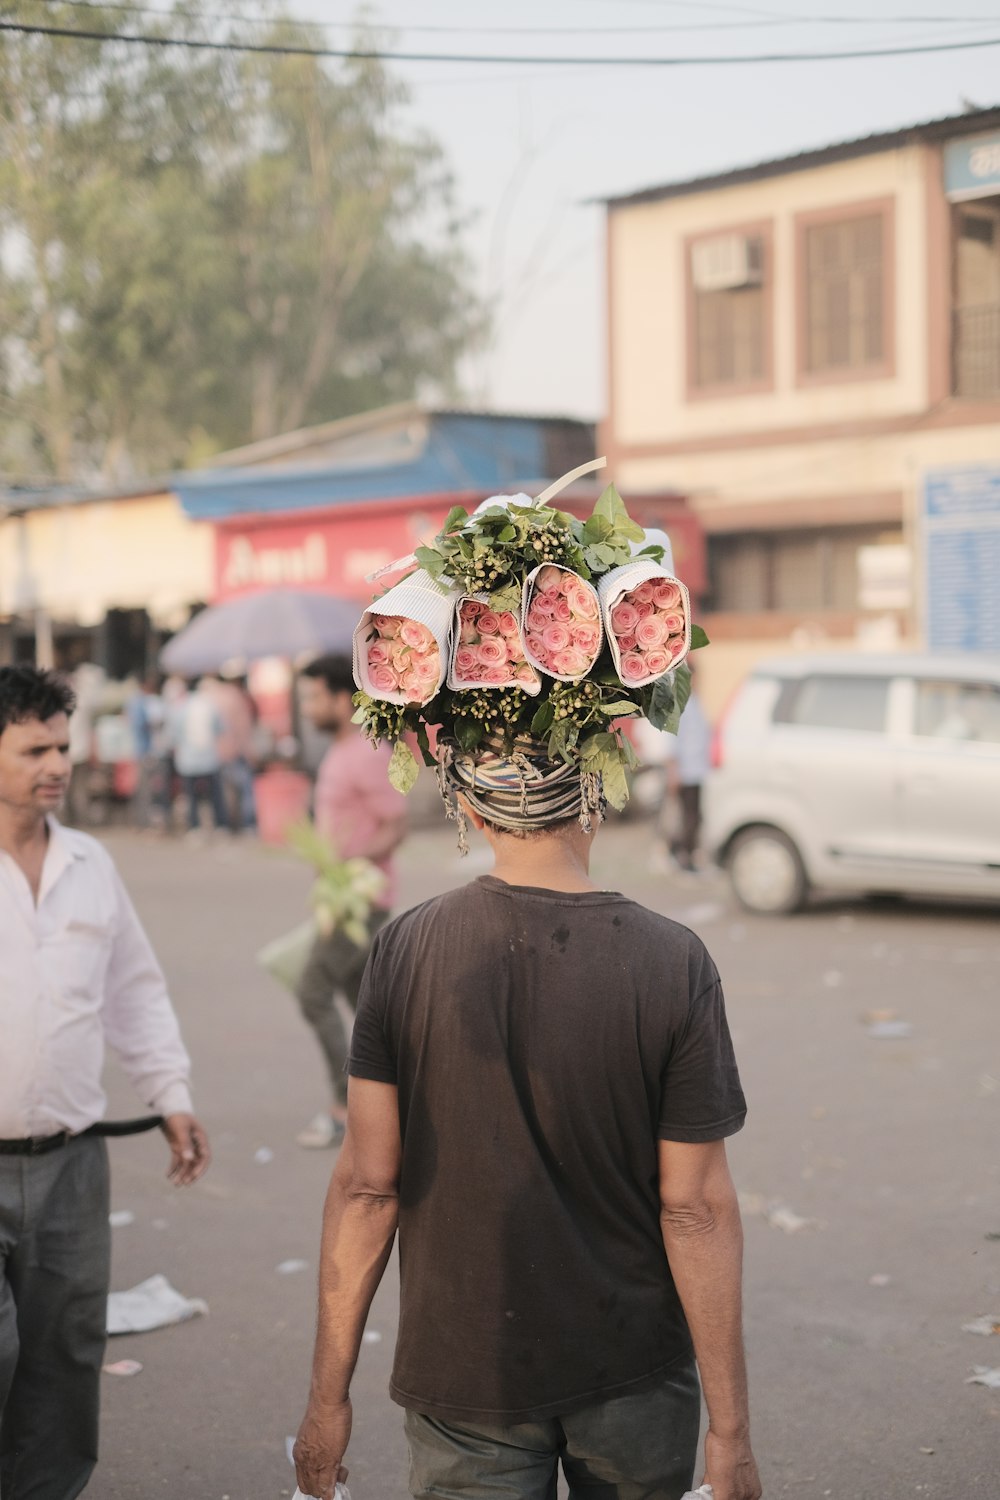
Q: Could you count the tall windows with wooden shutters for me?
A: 2